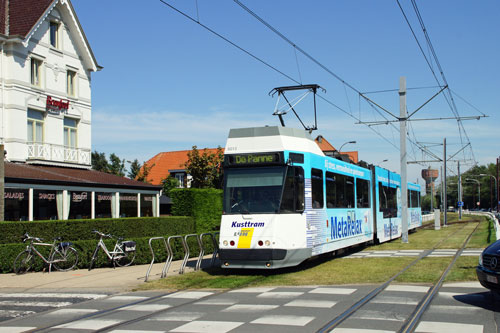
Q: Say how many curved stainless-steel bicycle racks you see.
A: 5